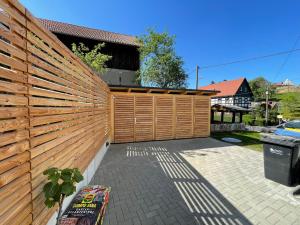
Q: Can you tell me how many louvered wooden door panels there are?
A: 5